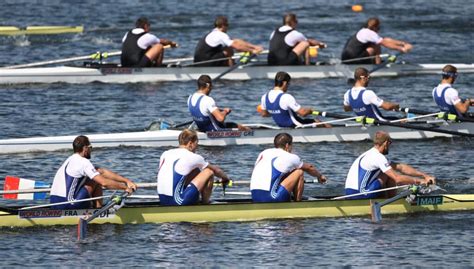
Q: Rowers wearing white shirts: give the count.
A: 12